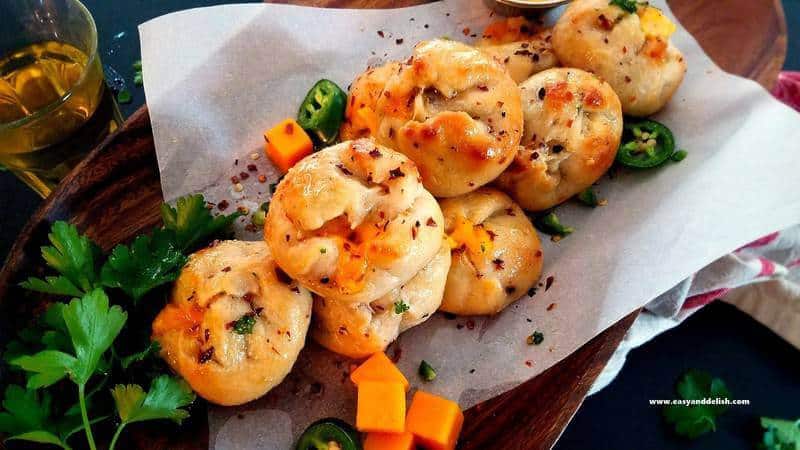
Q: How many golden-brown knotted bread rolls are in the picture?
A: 8